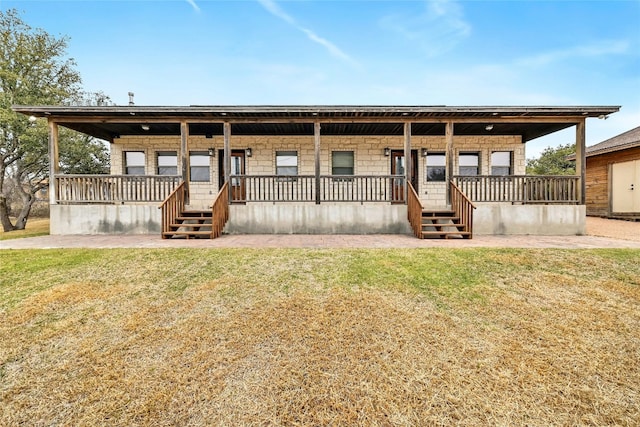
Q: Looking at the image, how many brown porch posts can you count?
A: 7